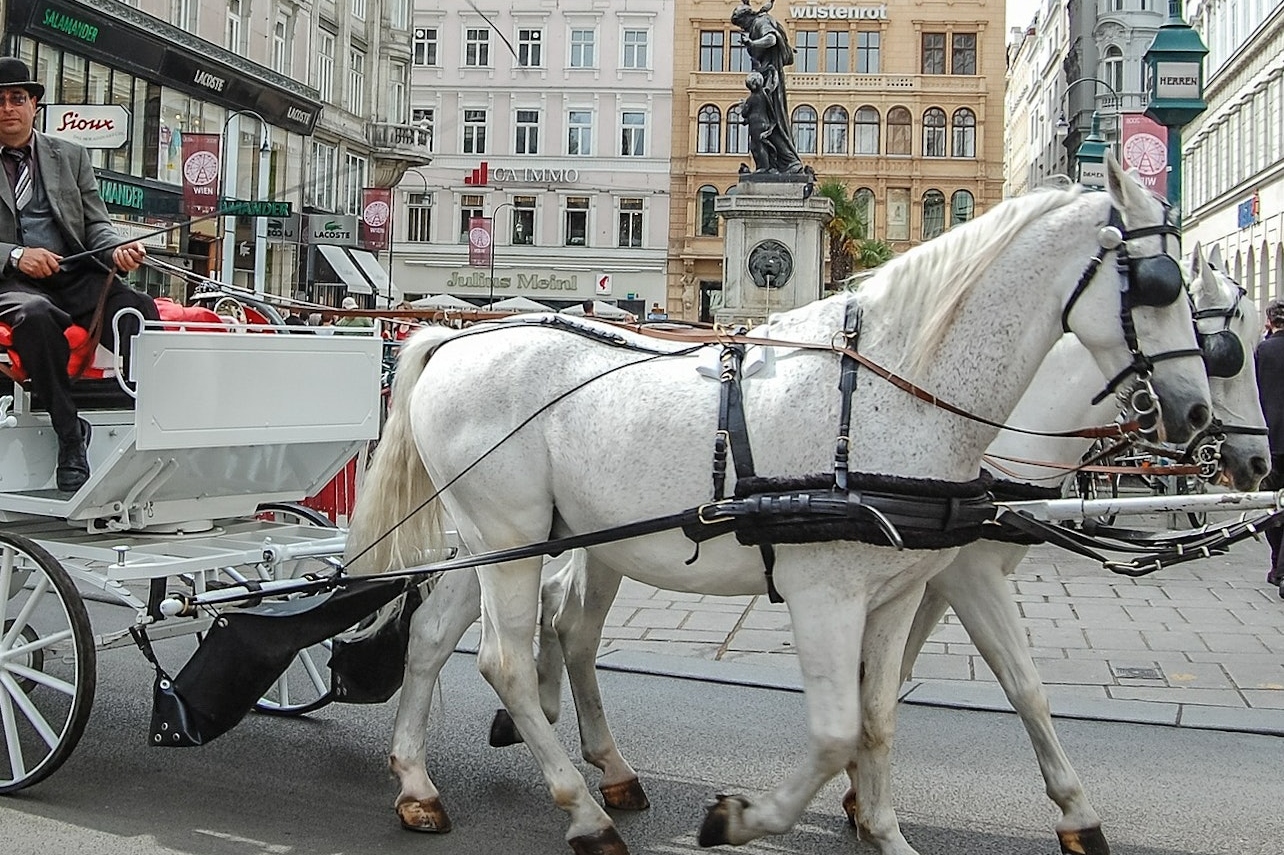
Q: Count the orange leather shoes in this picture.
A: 0